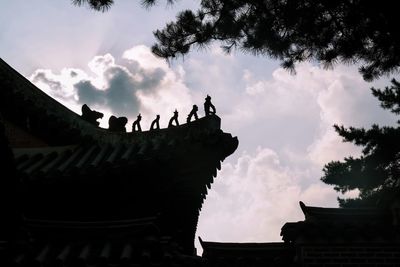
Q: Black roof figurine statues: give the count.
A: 7